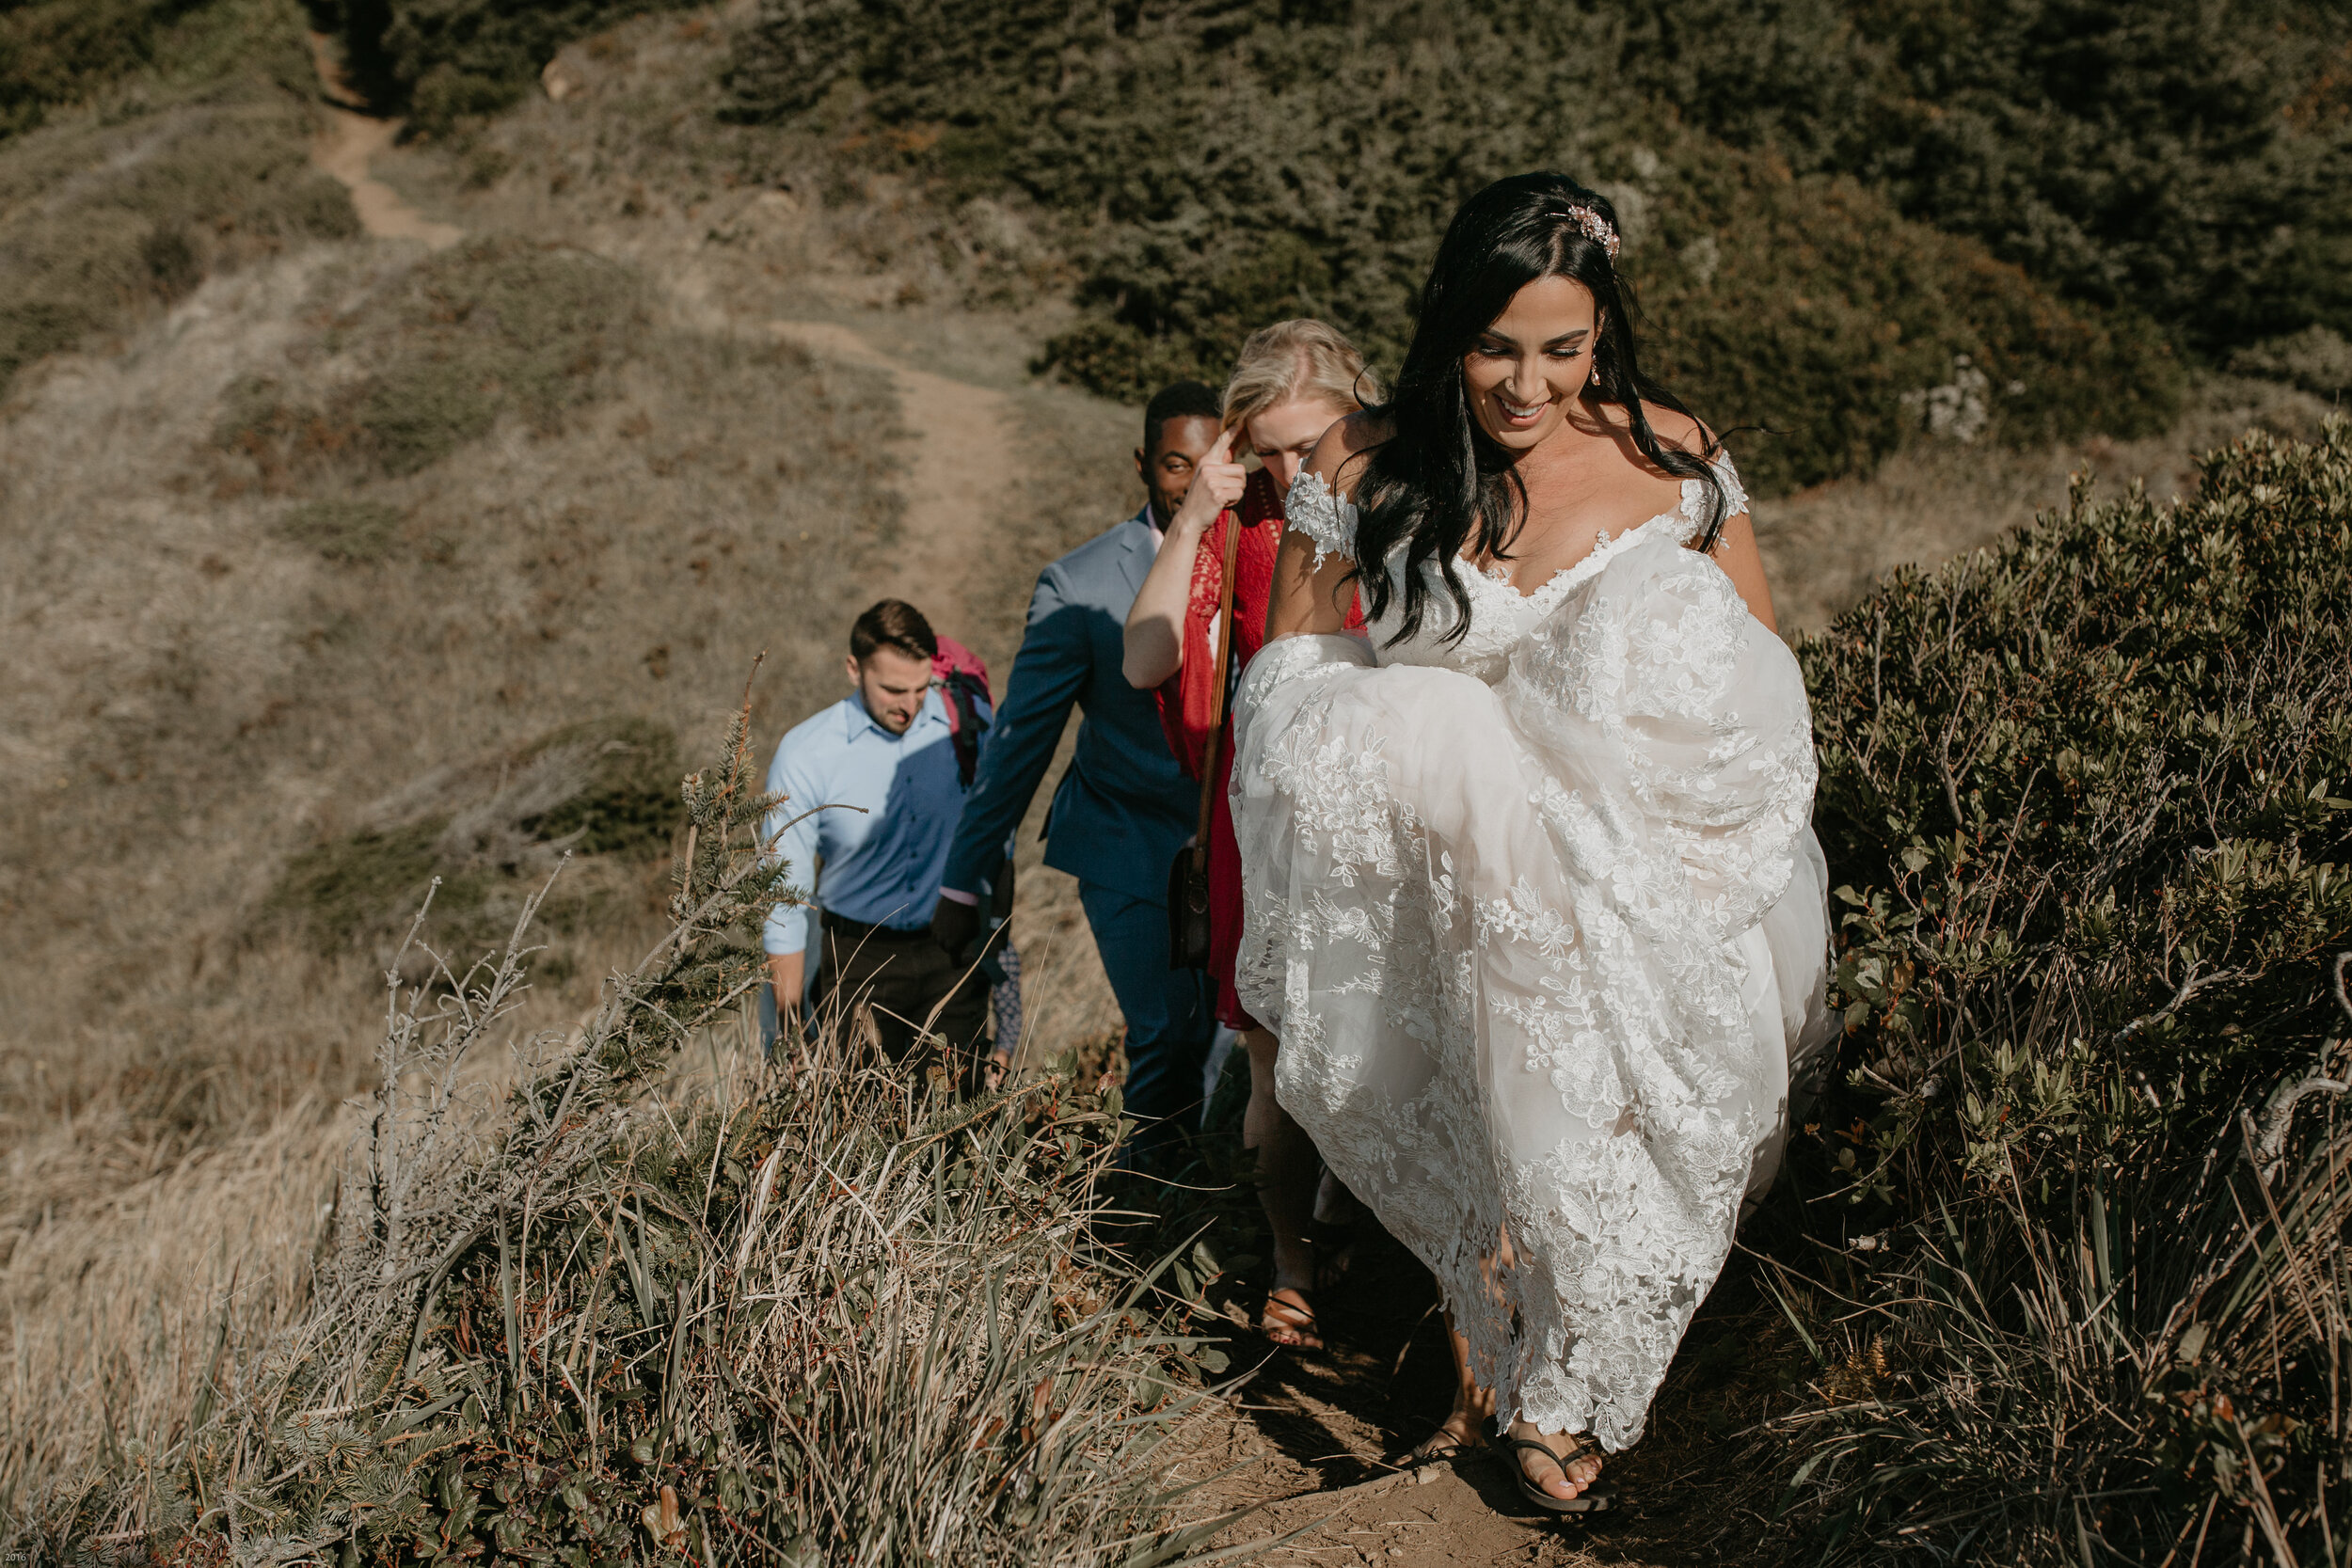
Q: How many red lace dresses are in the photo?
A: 1